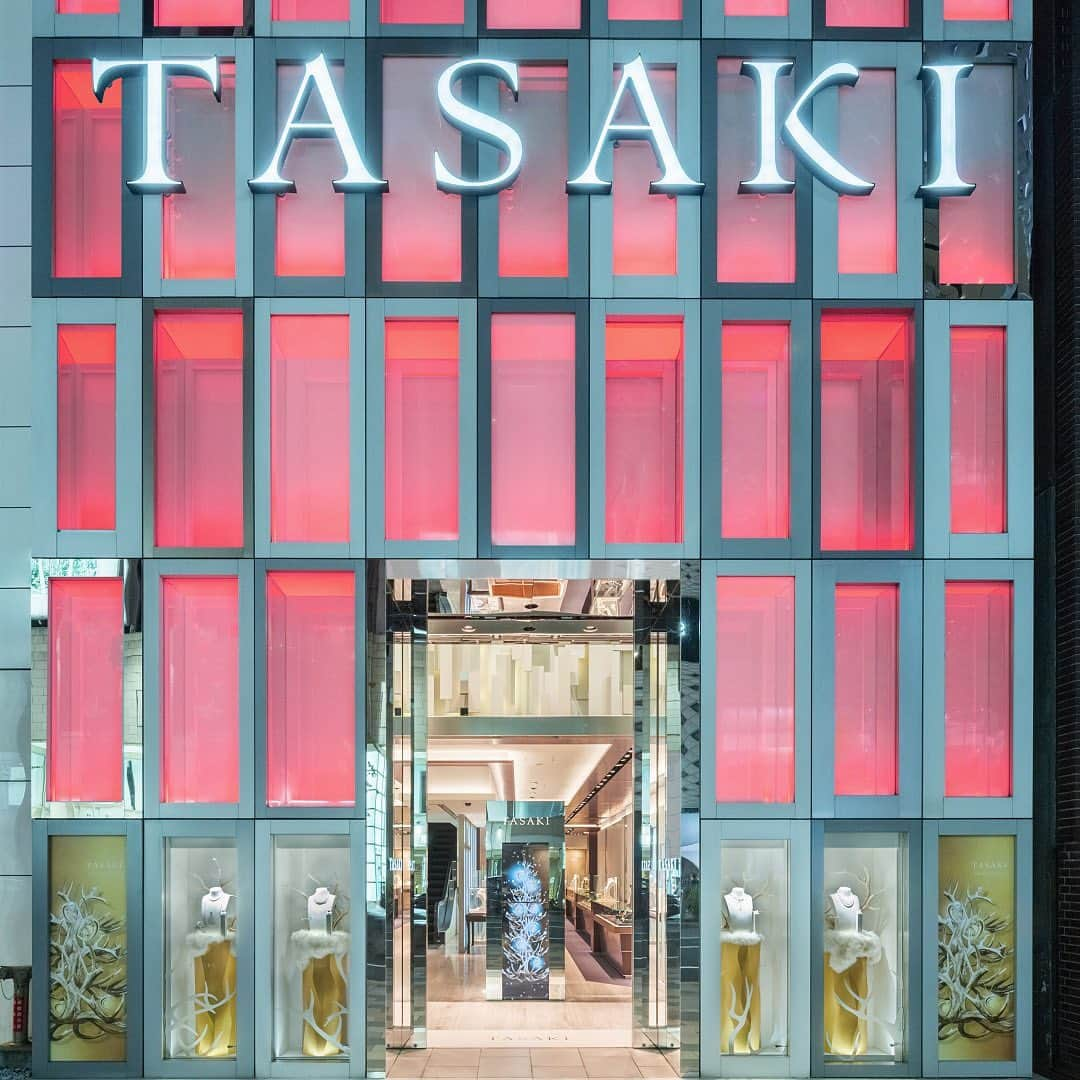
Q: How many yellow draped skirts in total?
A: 4